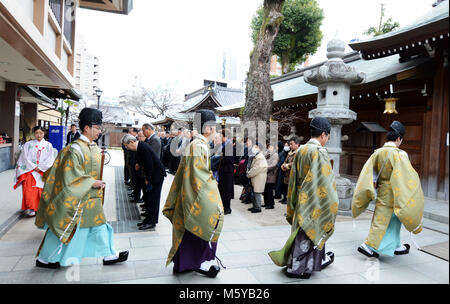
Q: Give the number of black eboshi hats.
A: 4